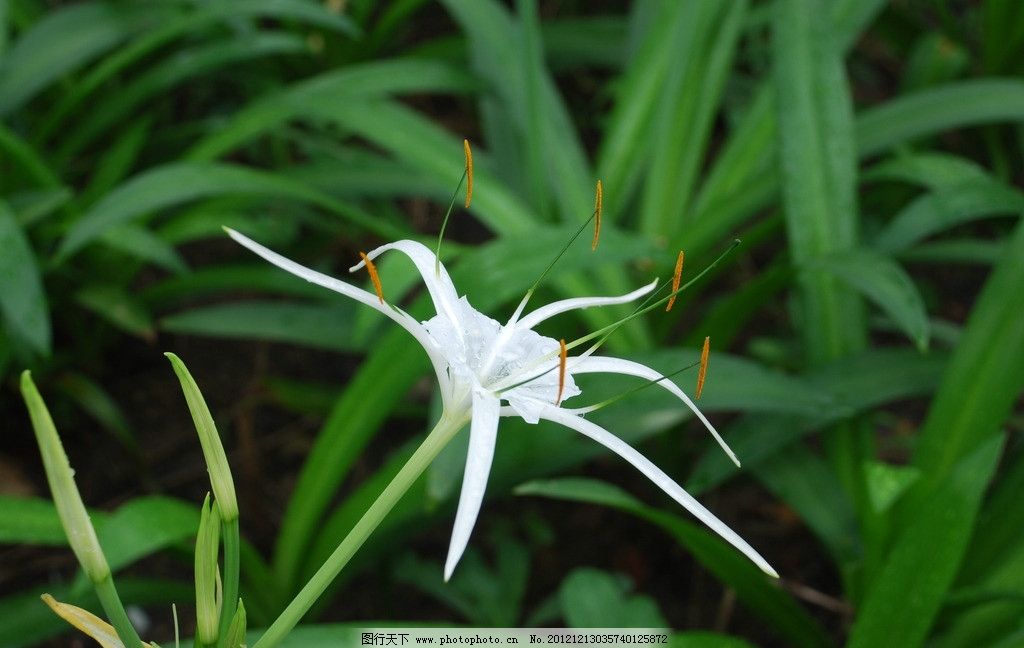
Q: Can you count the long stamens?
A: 6